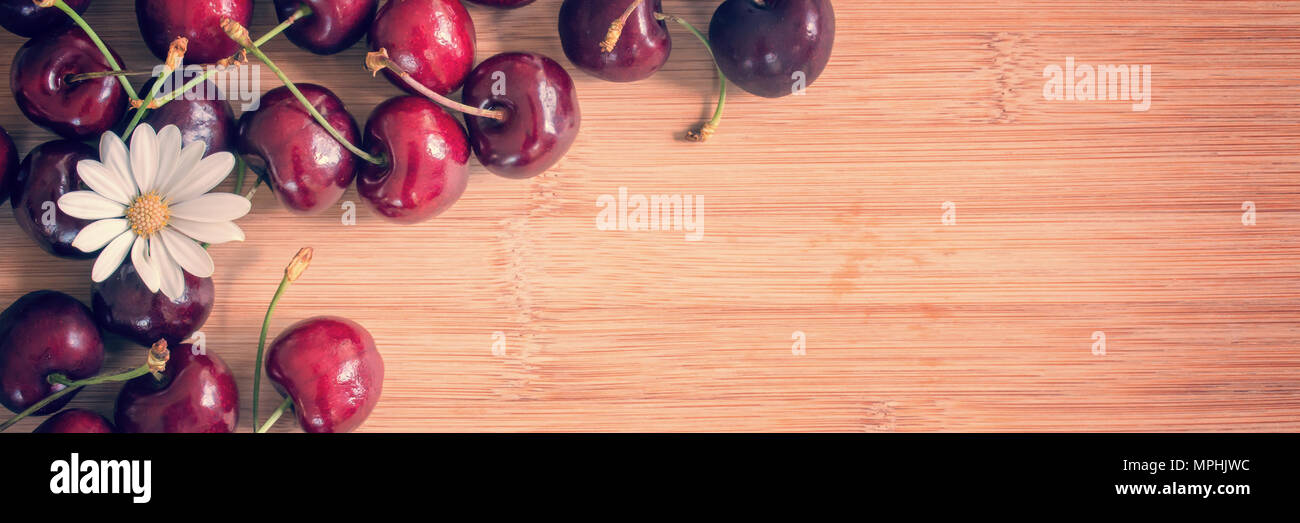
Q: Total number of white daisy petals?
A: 14